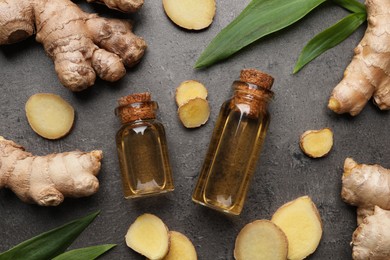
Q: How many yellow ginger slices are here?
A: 9